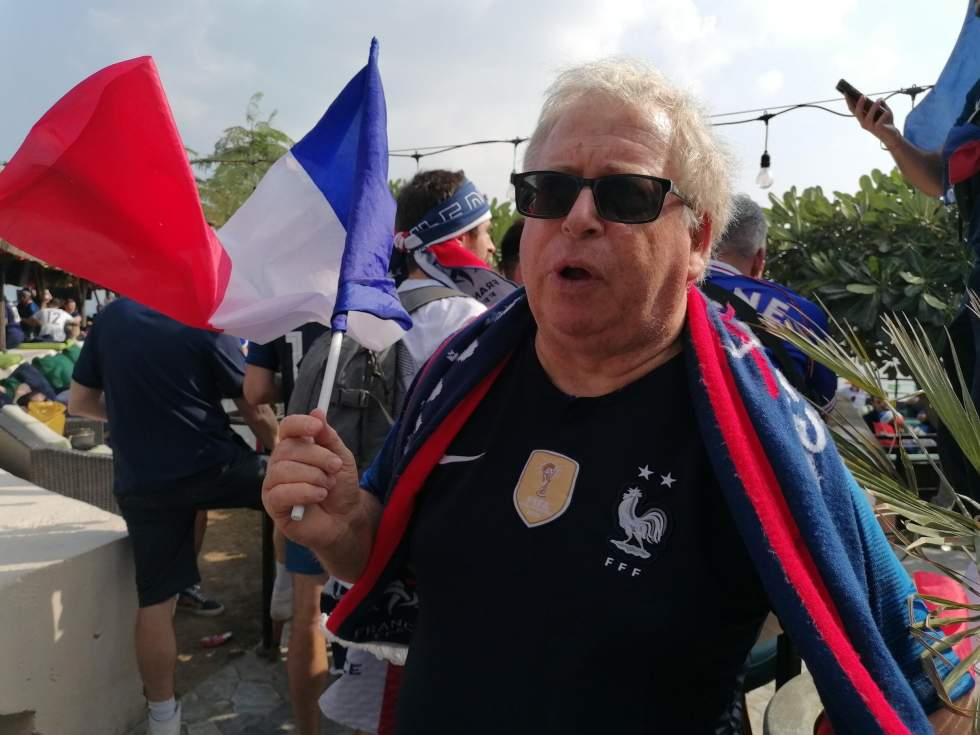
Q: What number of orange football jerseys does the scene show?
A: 0